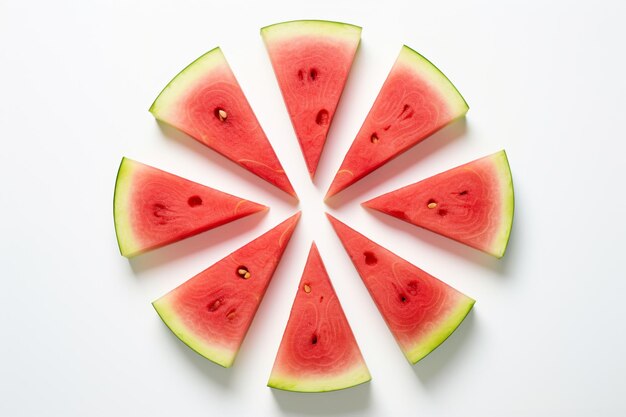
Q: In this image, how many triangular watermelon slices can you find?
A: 8